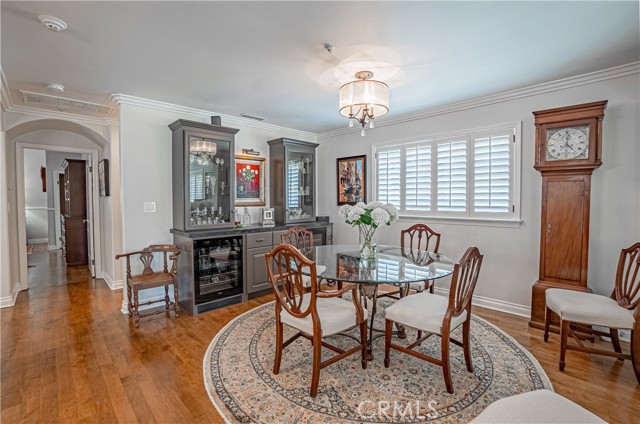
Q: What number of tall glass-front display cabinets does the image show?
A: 2